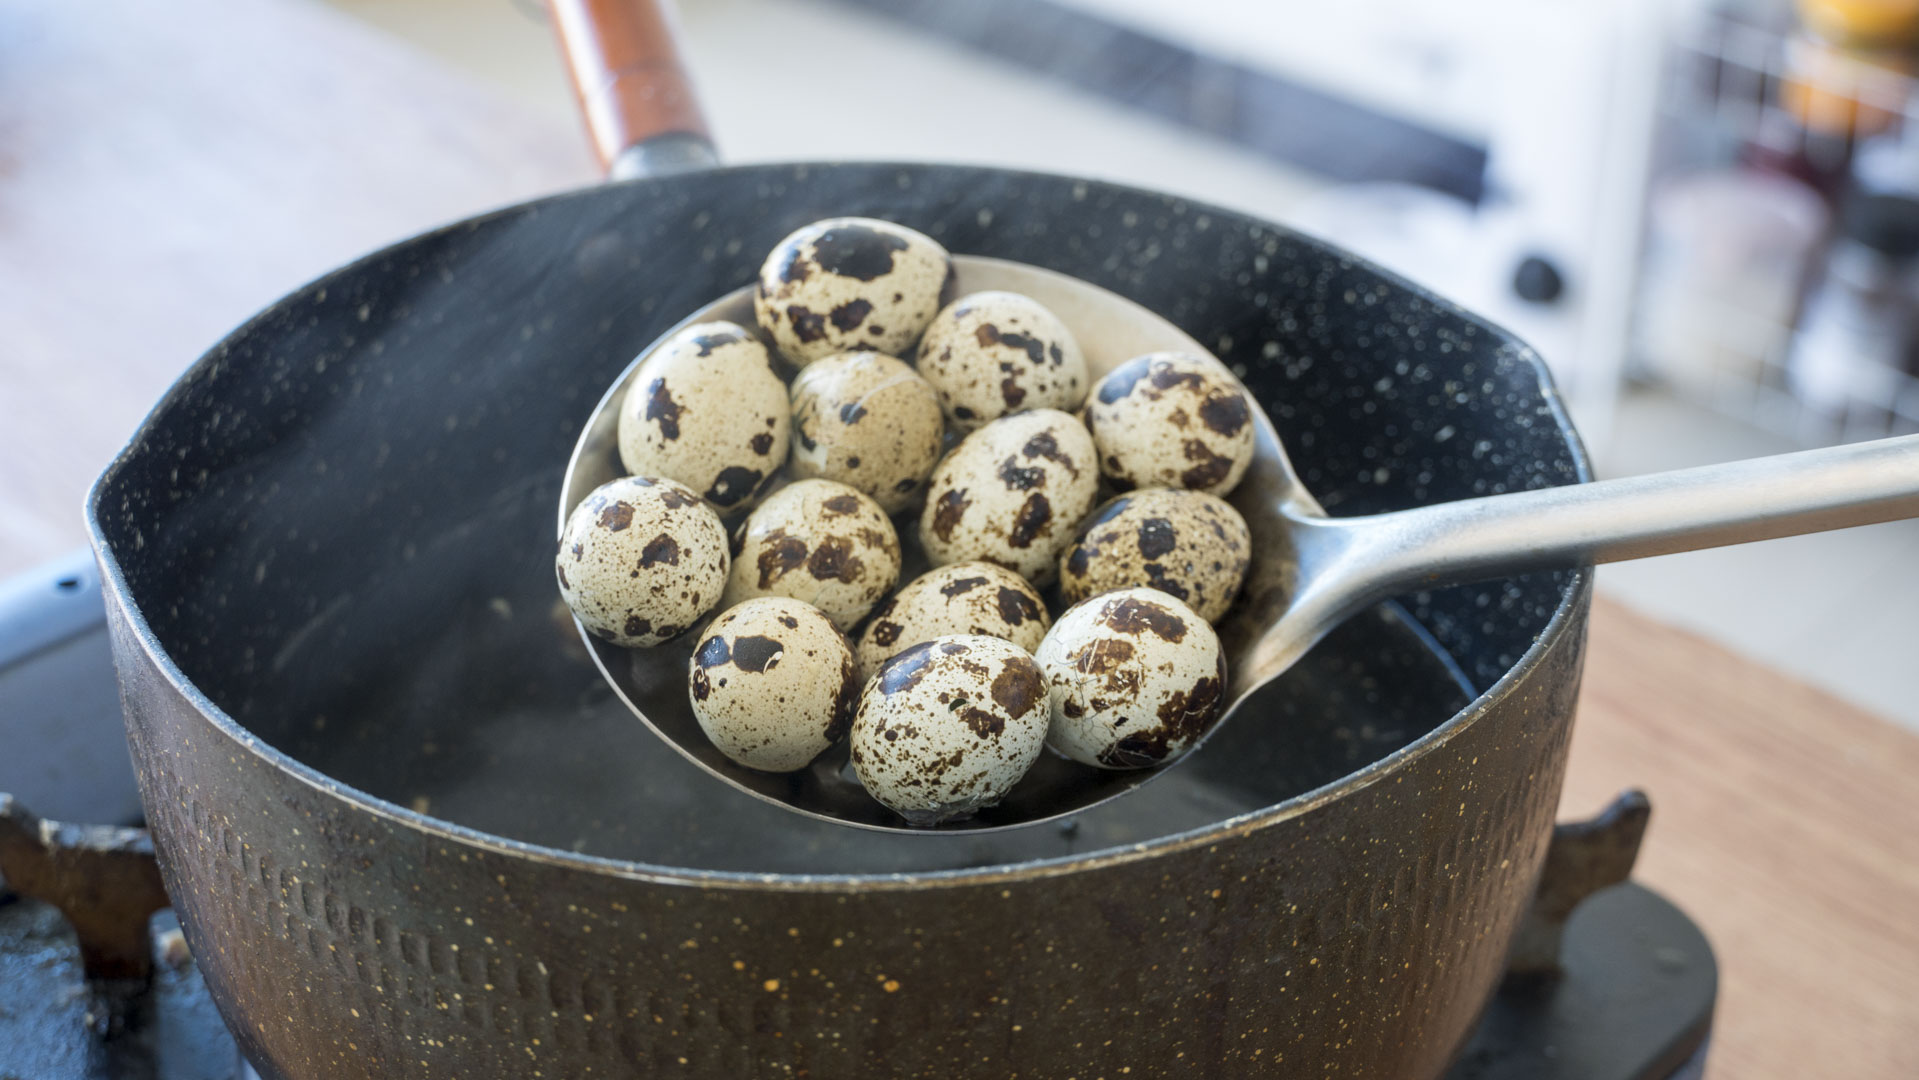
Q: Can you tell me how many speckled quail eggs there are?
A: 13